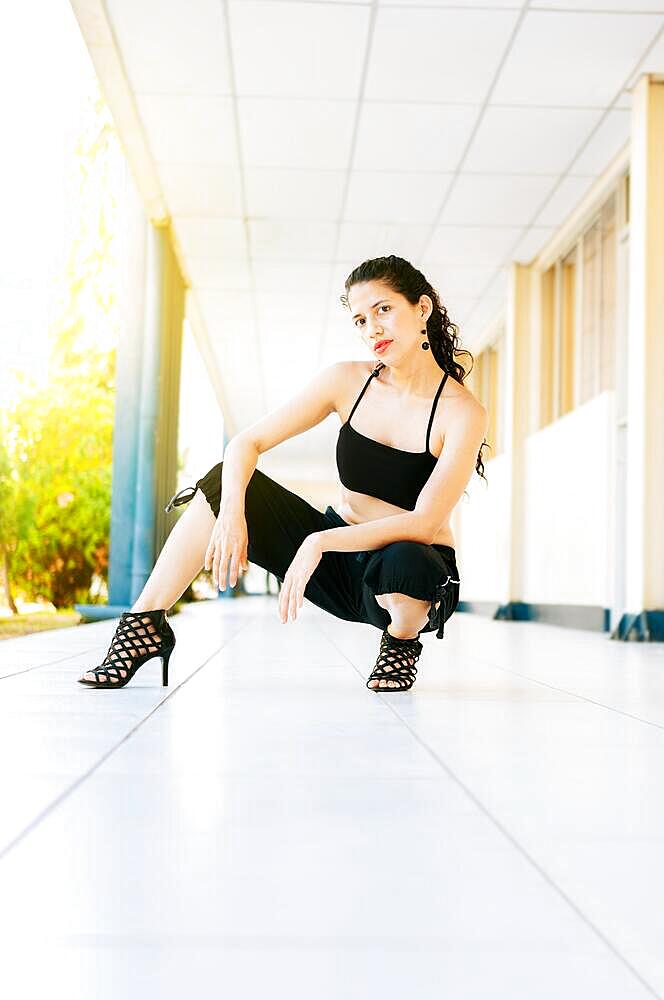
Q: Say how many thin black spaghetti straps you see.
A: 2